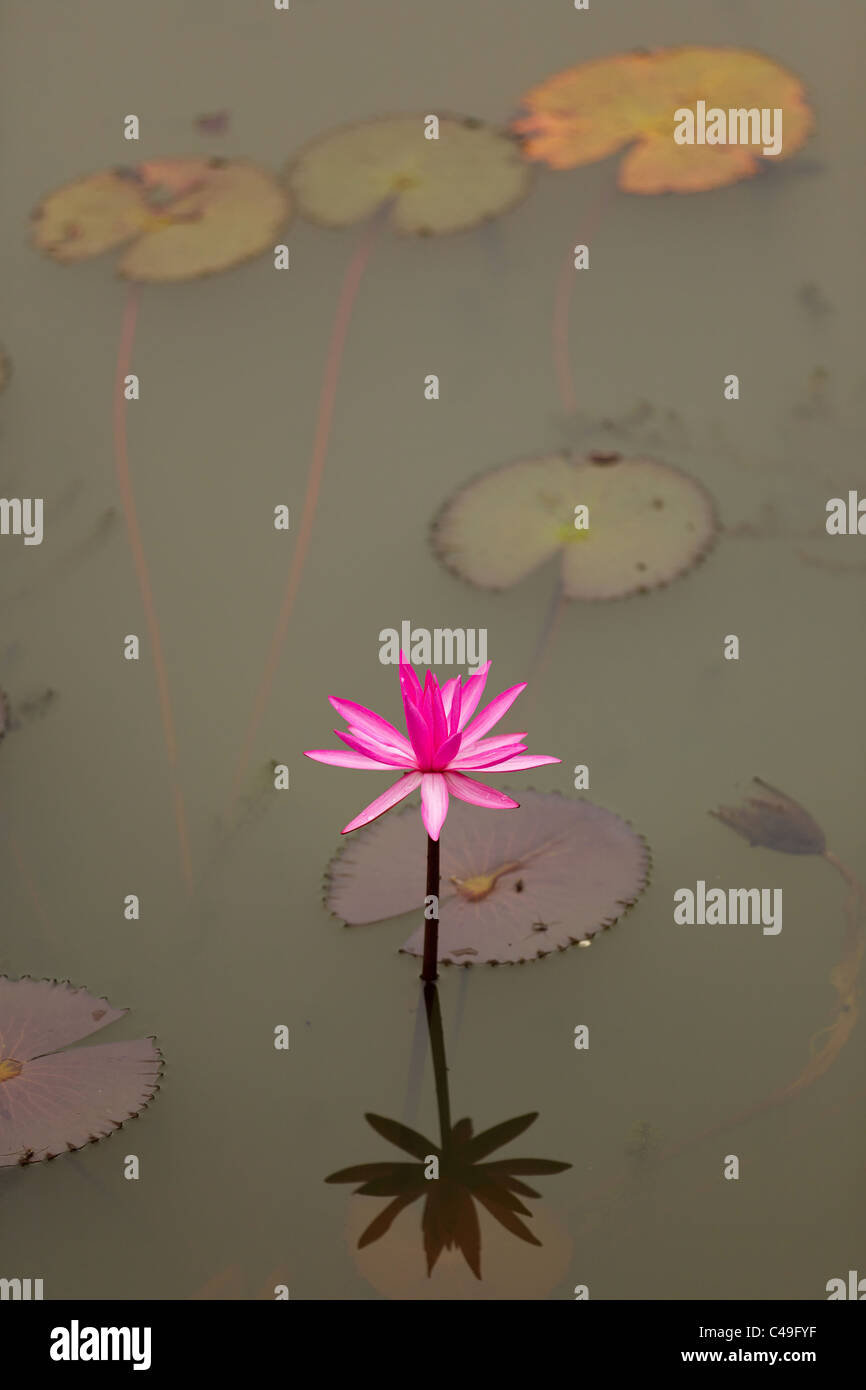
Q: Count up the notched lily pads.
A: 6